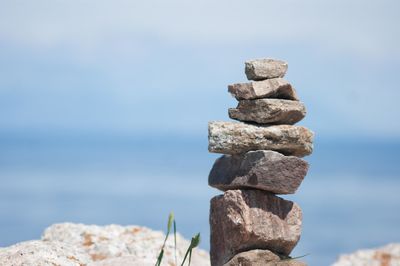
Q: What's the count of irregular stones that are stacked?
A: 7